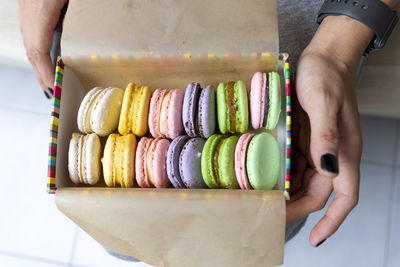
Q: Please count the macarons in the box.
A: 12